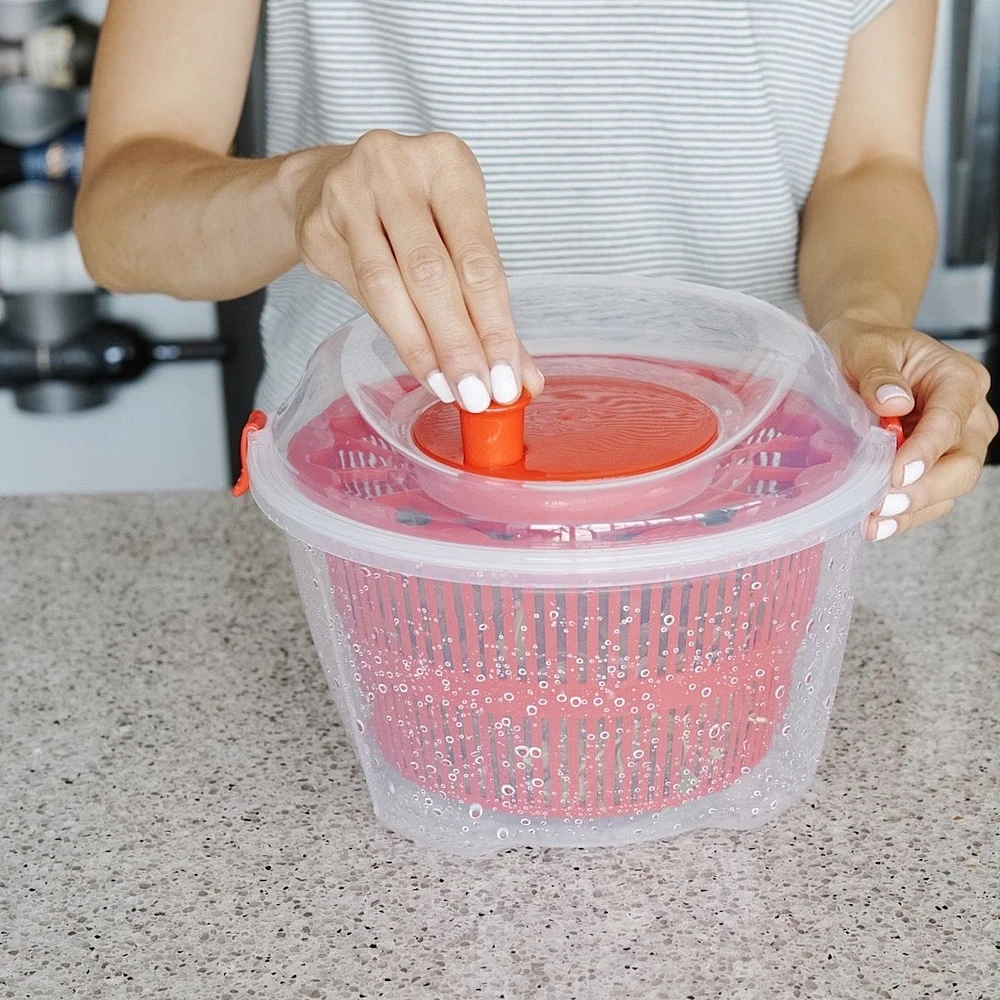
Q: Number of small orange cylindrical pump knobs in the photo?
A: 1